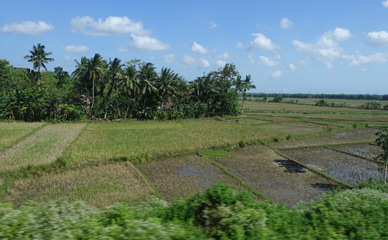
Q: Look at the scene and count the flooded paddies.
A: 5